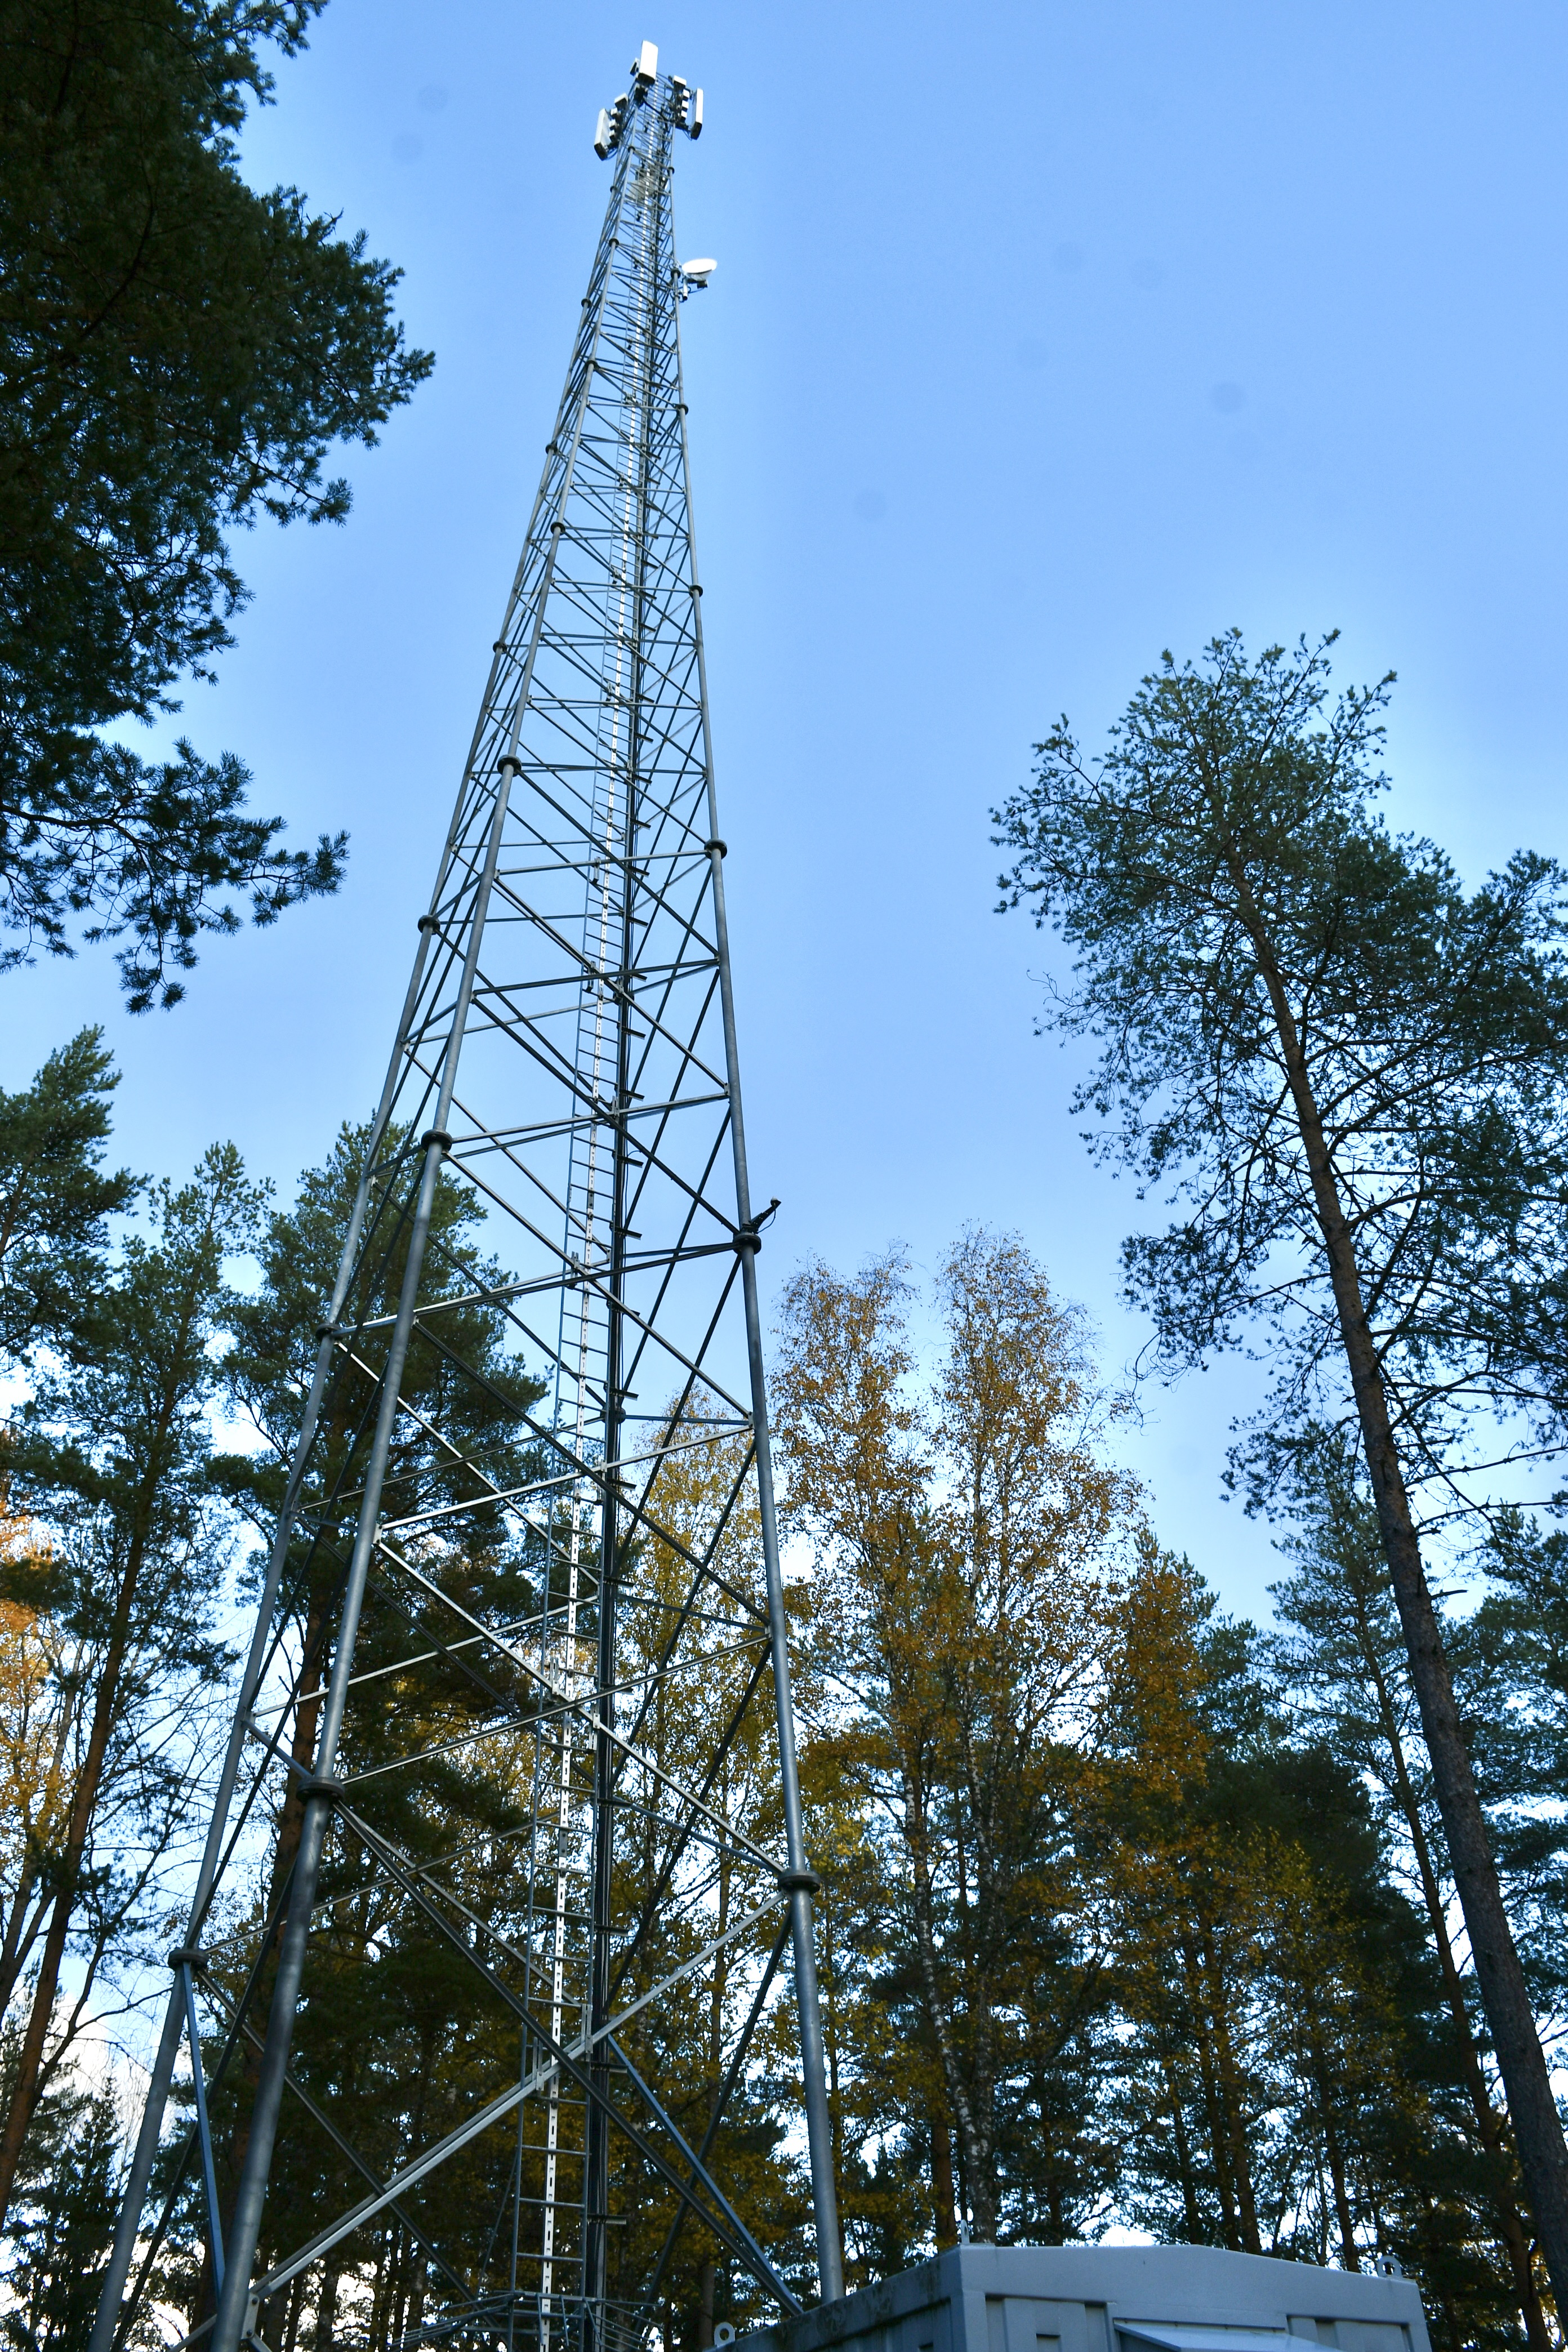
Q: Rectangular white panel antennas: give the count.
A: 3